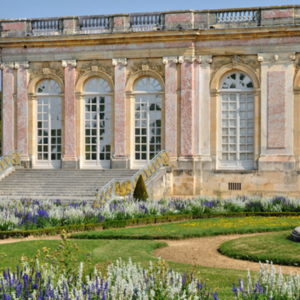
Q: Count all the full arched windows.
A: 4